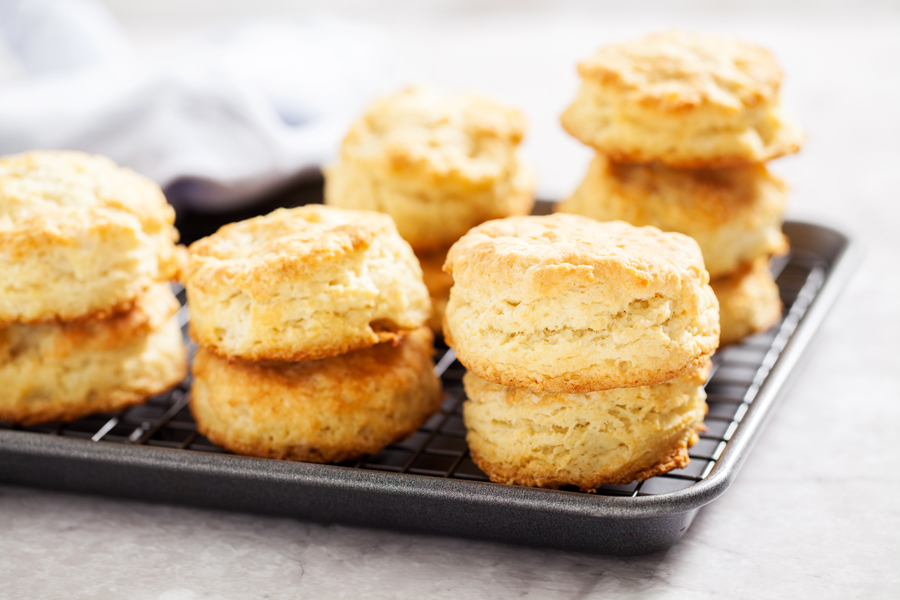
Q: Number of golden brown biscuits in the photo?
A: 11